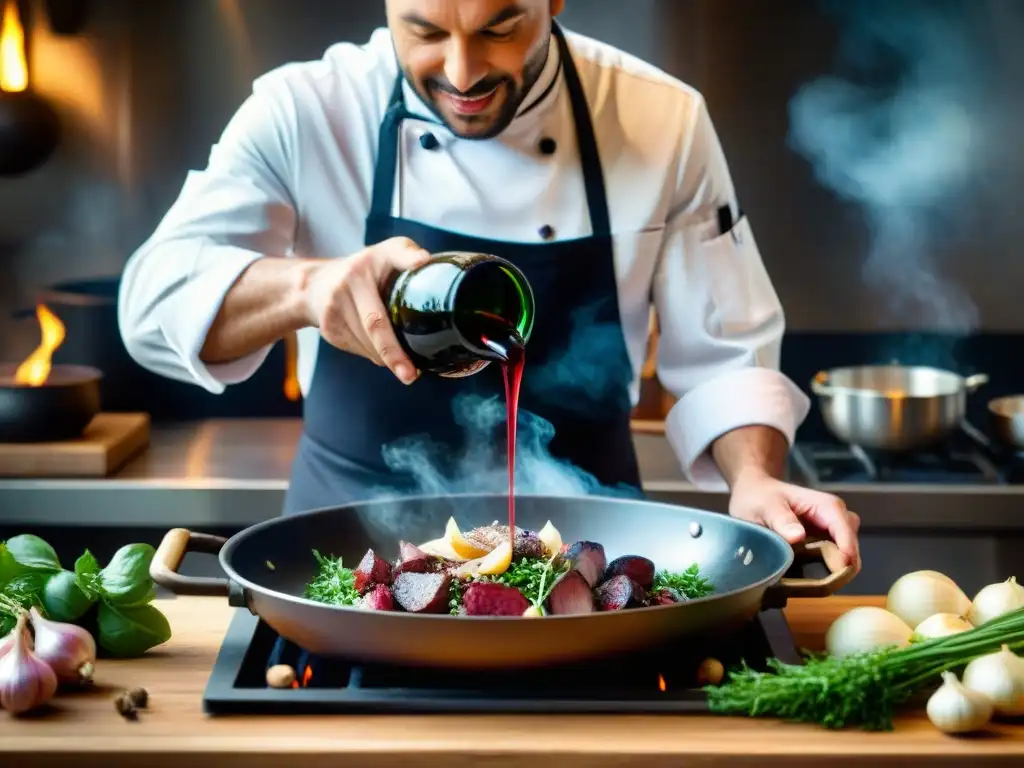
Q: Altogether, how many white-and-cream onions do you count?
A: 6